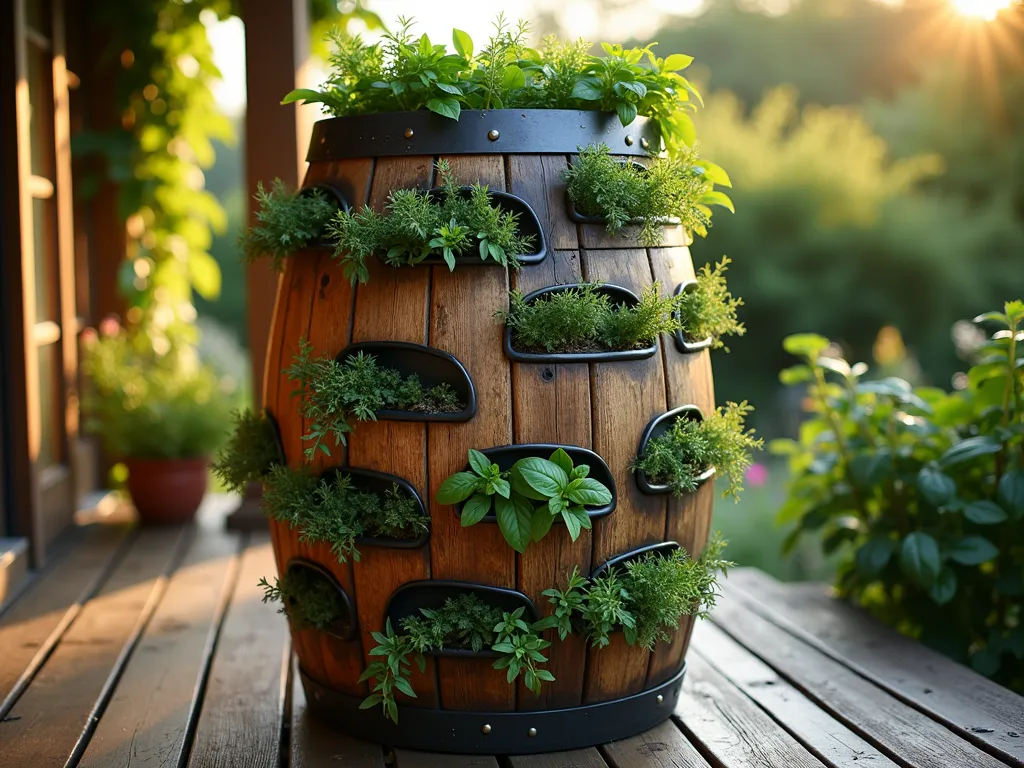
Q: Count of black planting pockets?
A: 13